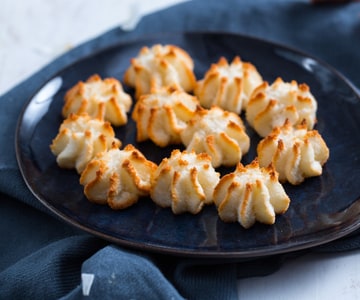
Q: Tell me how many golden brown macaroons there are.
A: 11